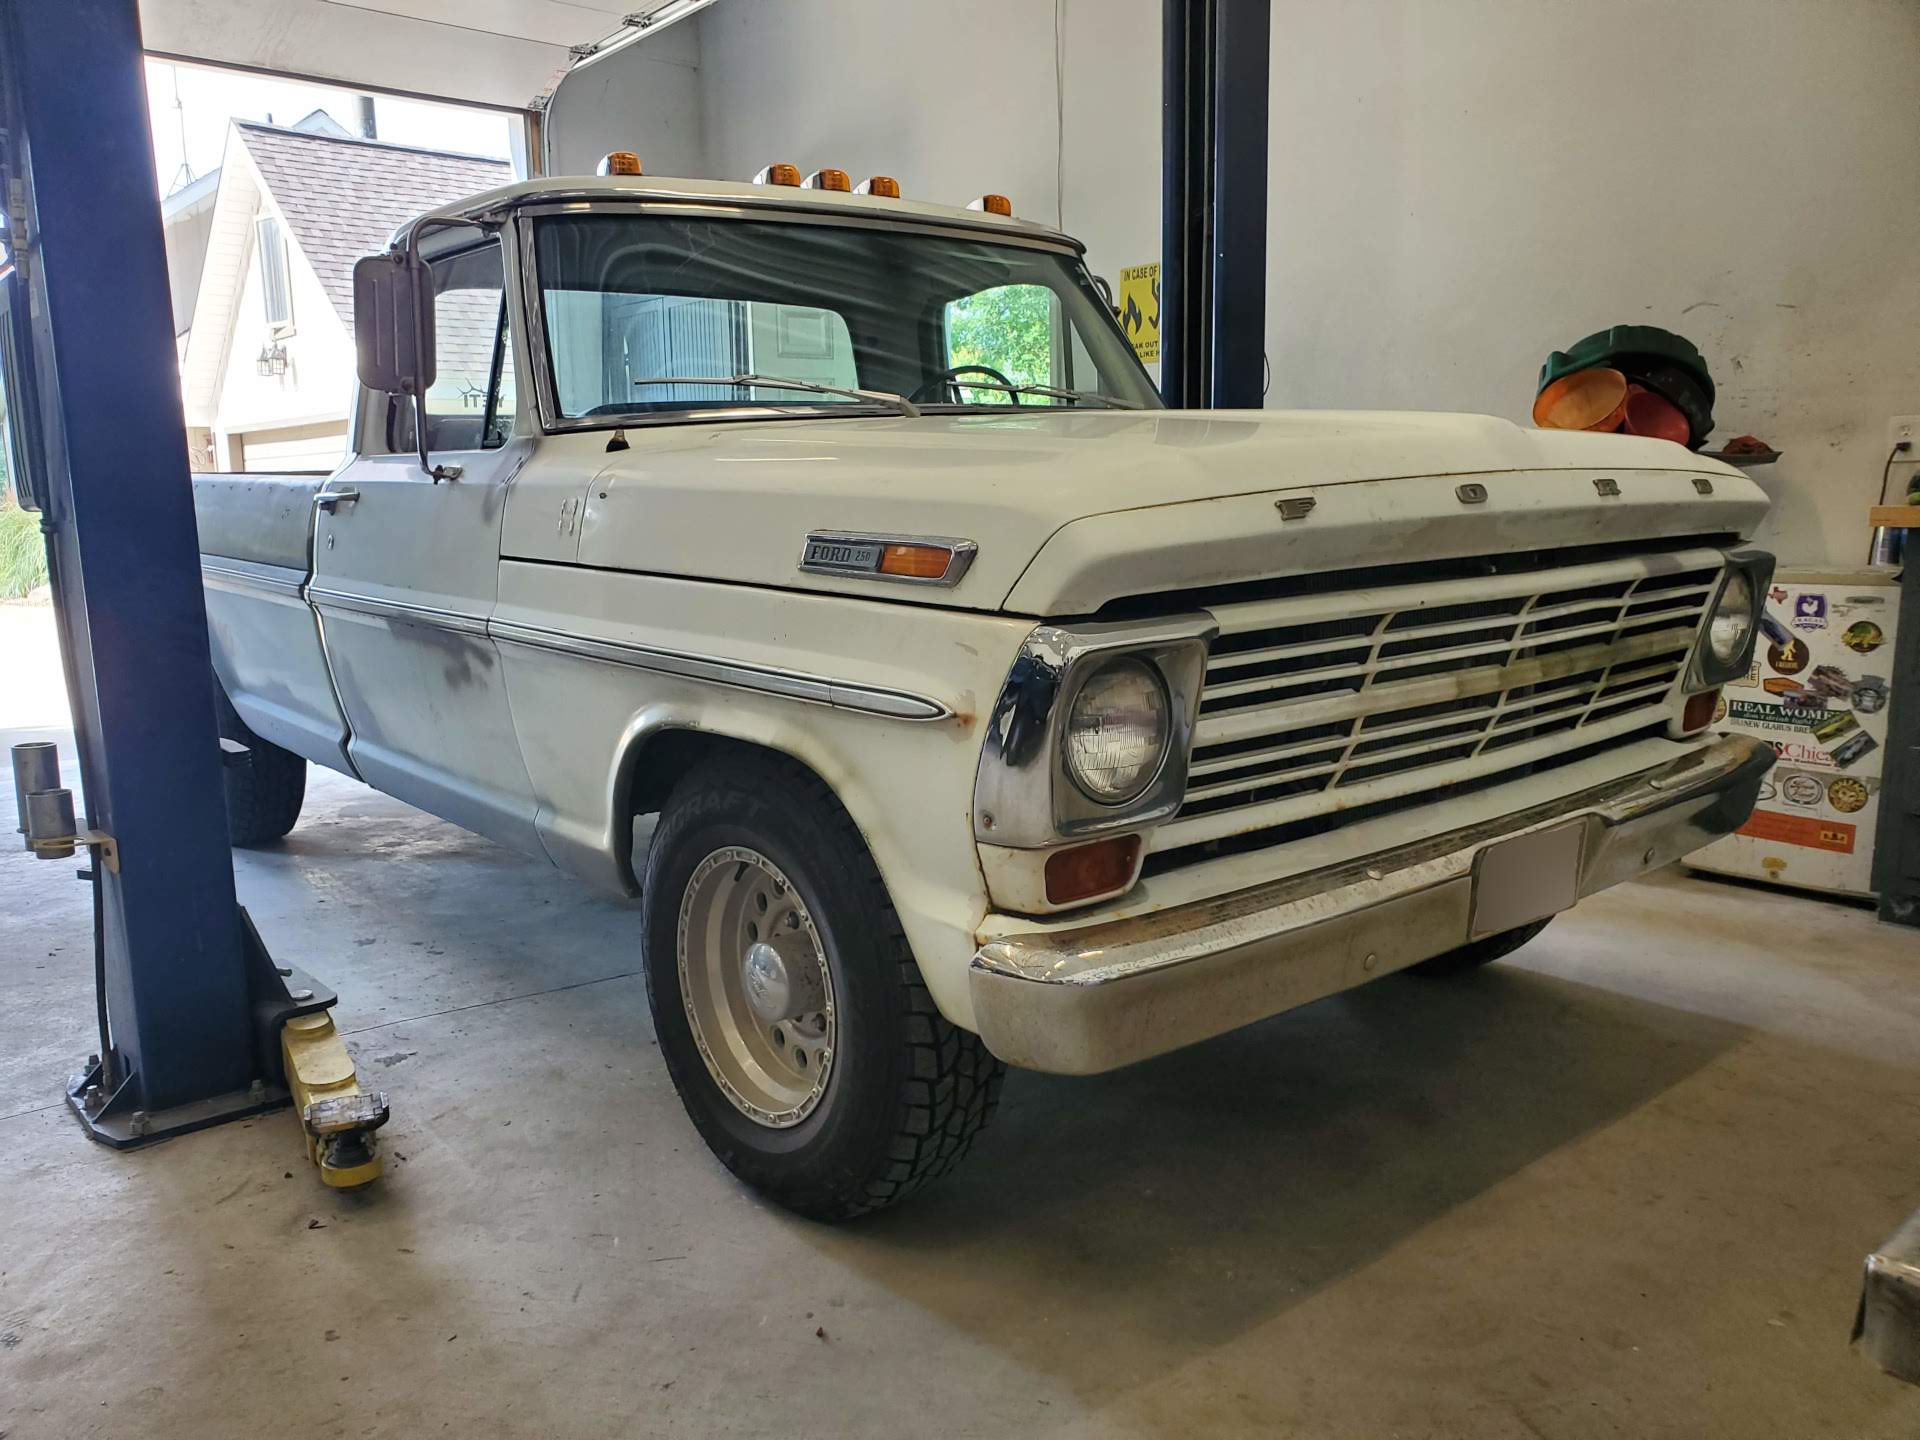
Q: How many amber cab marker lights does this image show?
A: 5